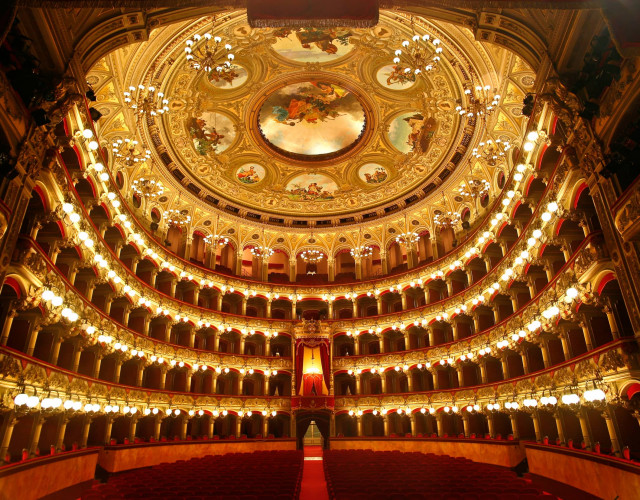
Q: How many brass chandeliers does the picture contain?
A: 15